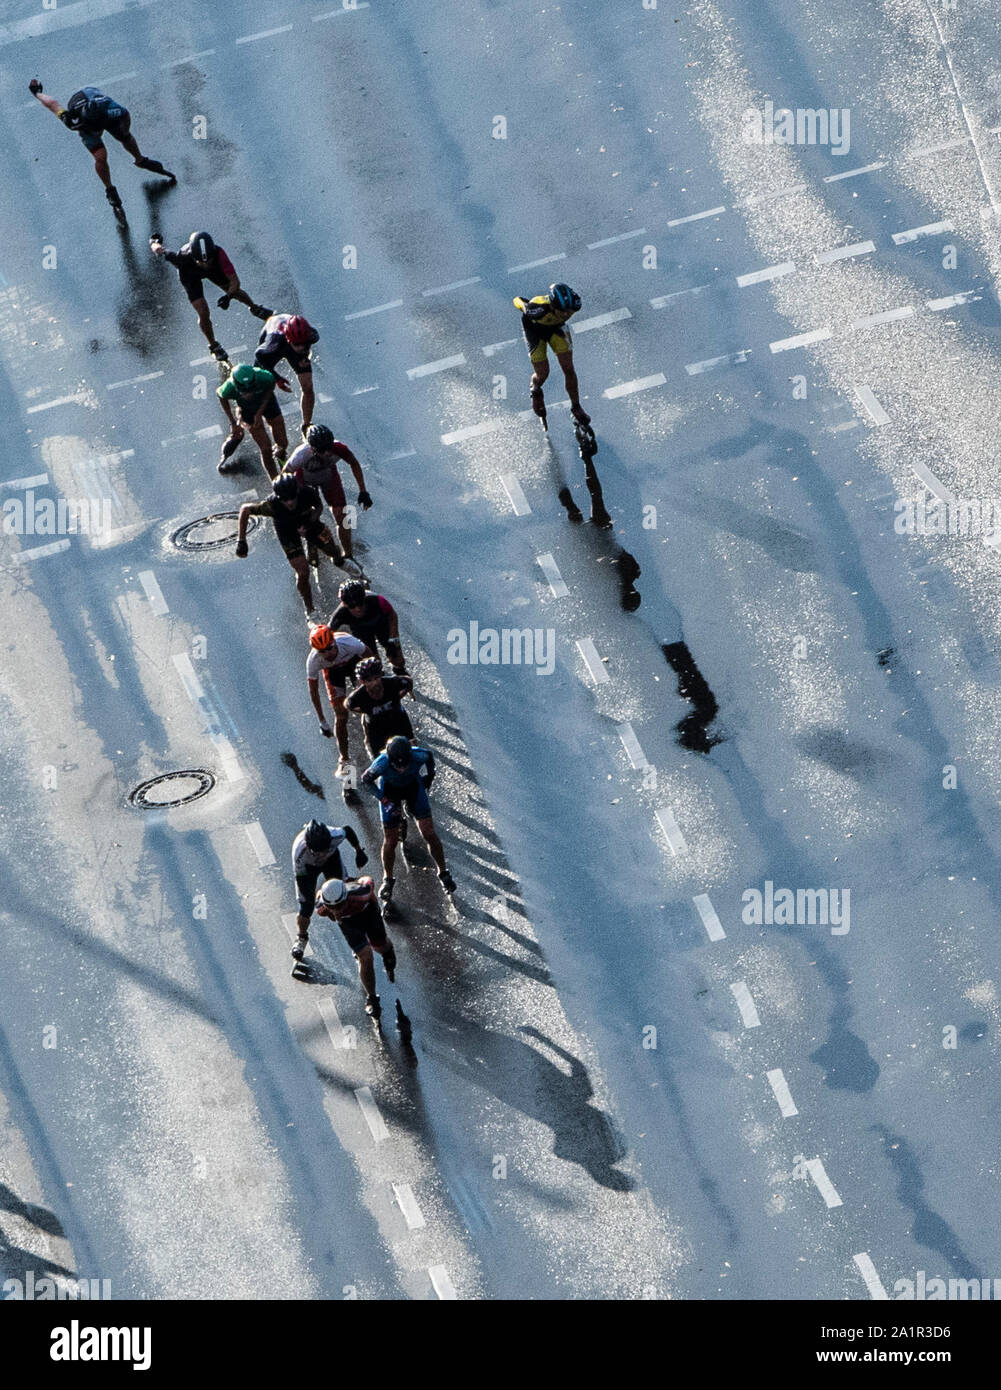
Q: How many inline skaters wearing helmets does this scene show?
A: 13